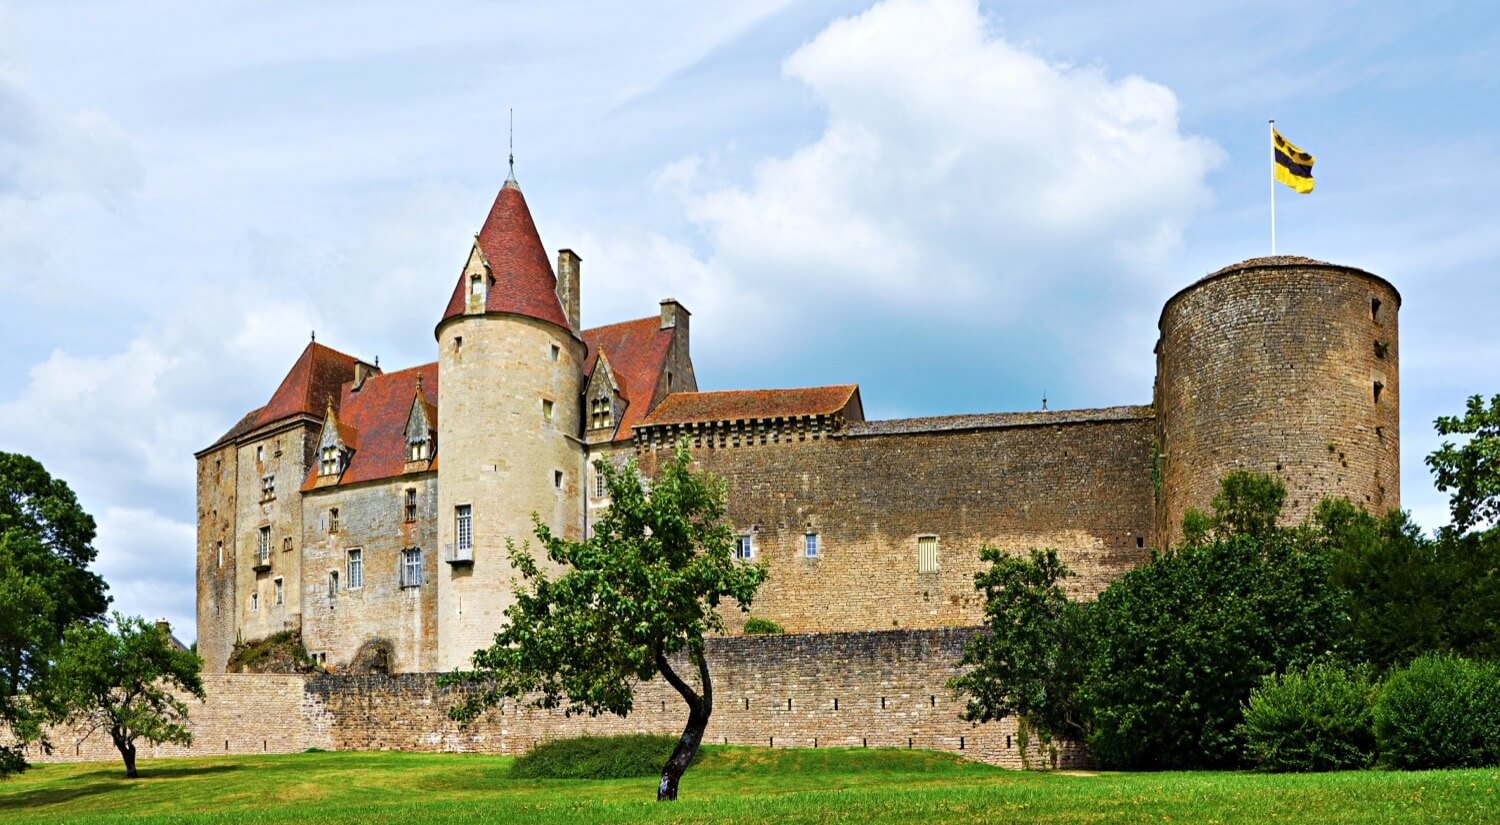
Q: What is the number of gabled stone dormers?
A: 4